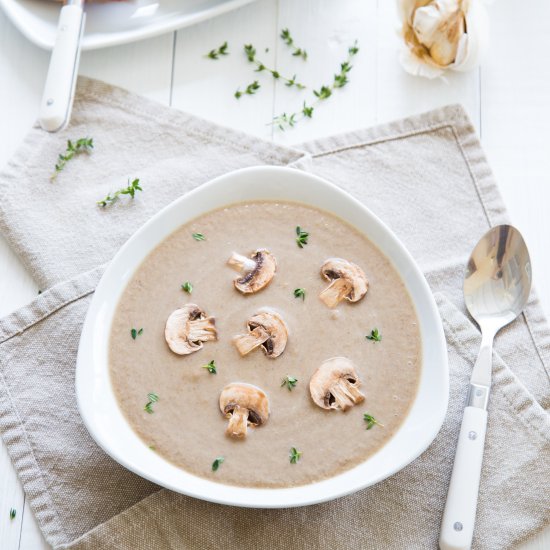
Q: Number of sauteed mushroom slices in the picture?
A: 6